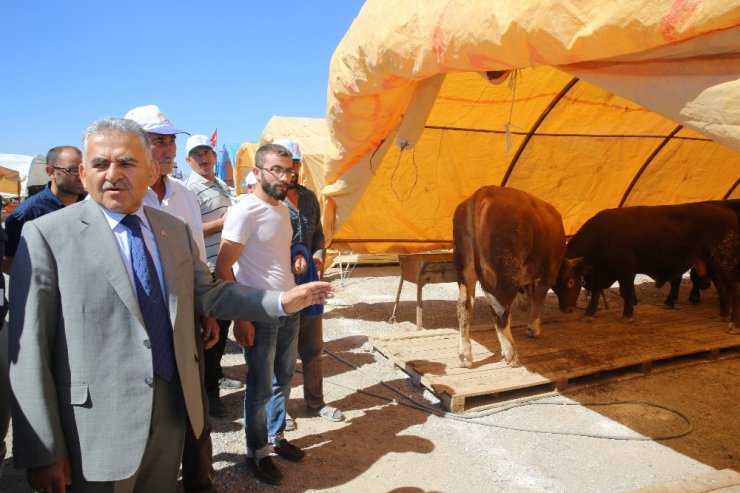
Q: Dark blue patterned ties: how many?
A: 1